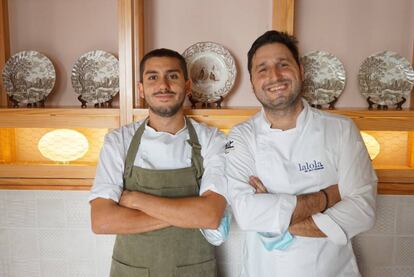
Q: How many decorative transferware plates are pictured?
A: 5